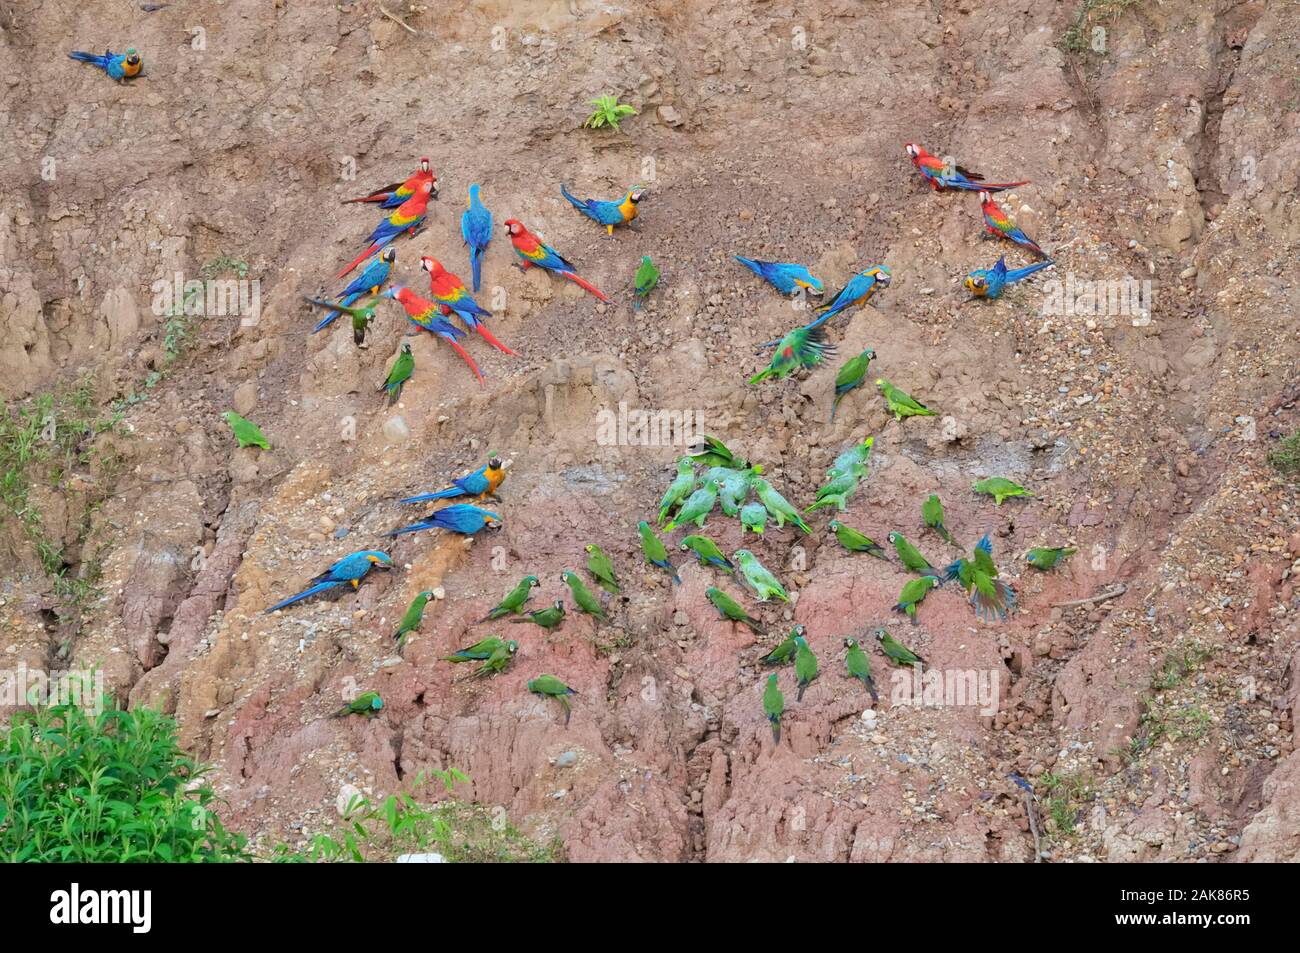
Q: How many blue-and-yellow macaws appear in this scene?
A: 10